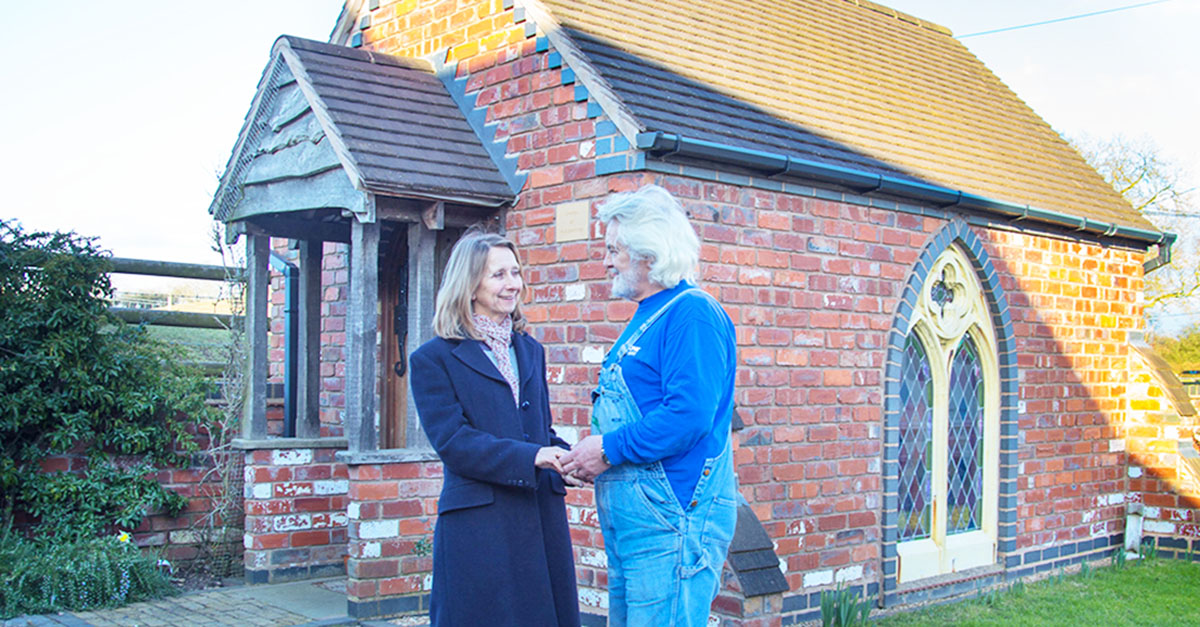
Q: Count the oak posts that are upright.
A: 4